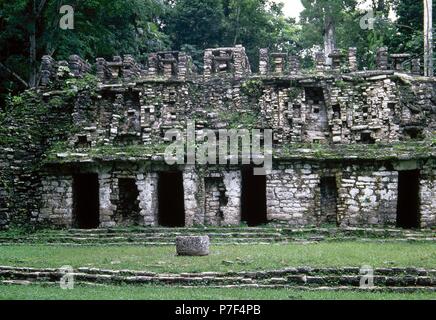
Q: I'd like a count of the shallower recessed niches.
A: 3